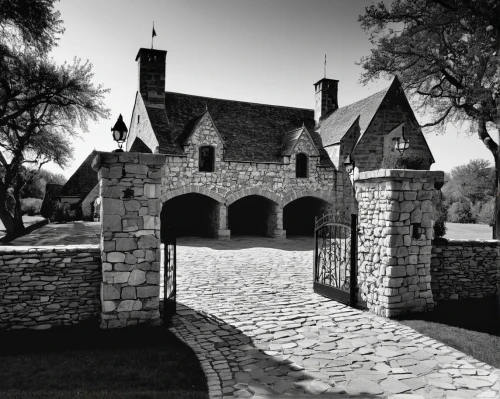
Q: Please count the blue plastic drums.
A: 0